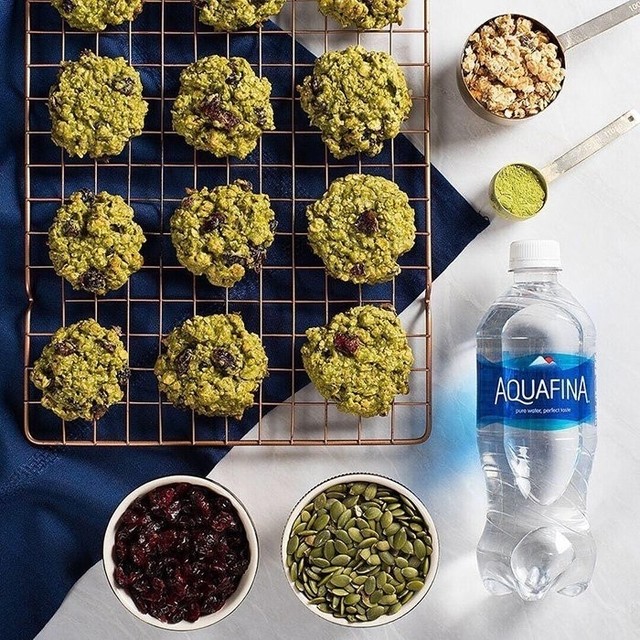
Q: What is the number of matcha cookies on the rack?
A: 12